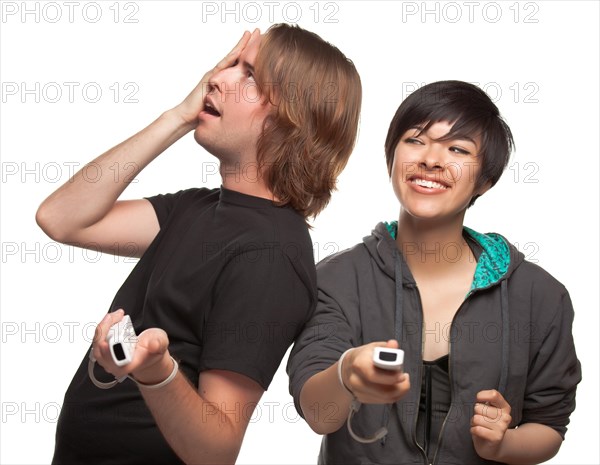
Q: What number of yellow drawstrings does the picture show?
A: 0